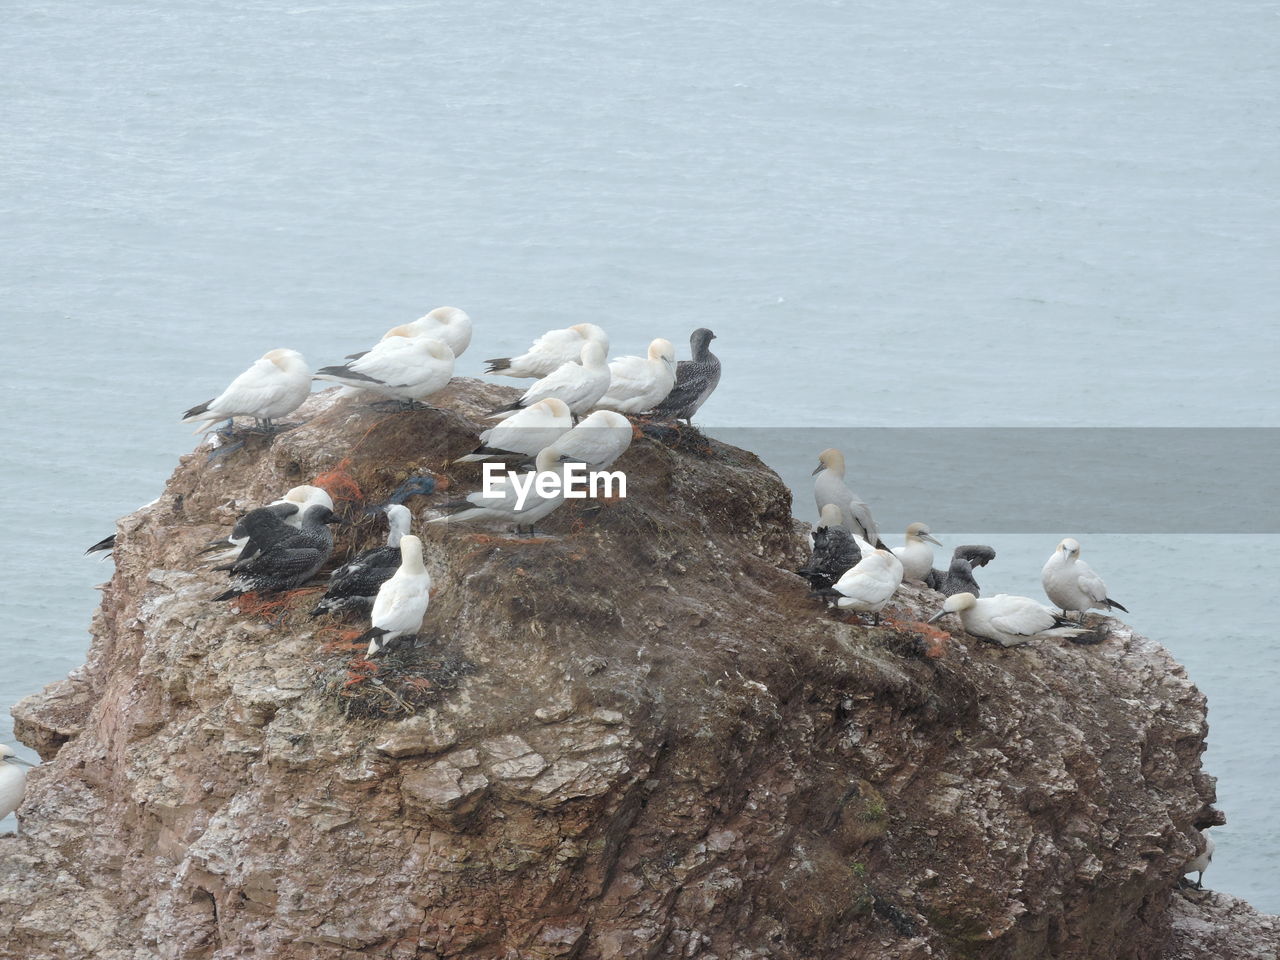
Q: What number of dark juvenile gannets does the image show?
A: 5